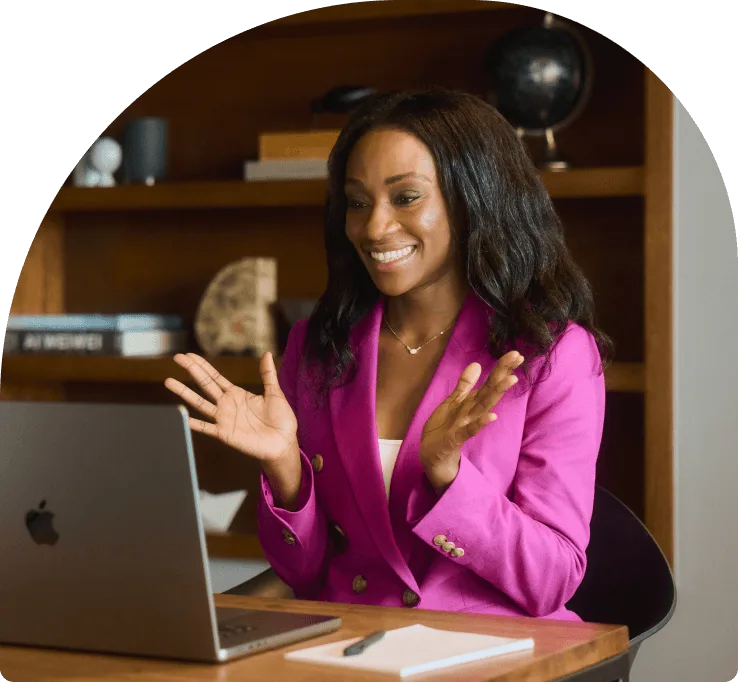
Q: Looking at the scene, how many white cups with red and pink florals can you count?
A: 0